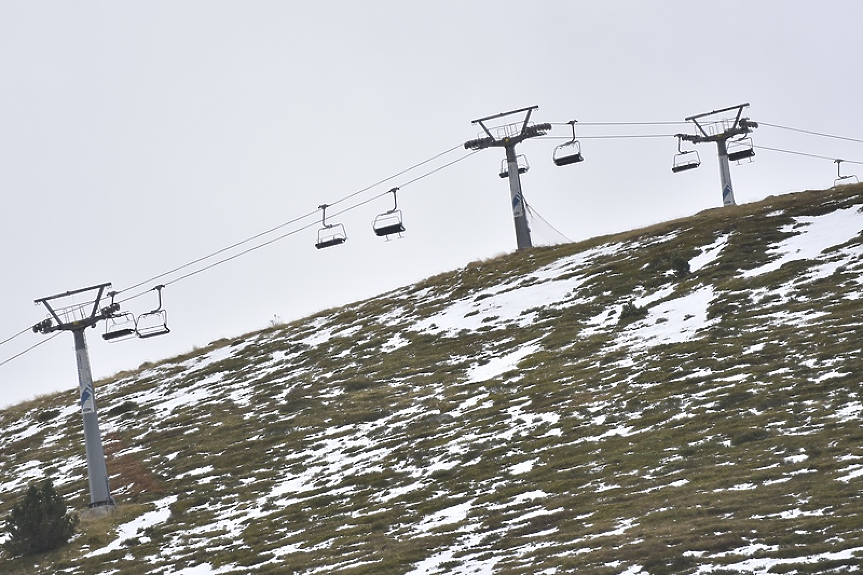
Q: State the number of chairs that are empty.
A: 9